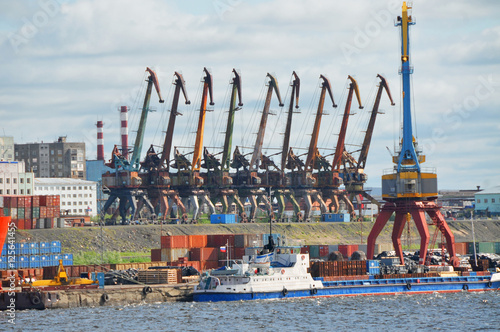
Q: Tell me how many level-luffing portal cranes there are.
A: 10